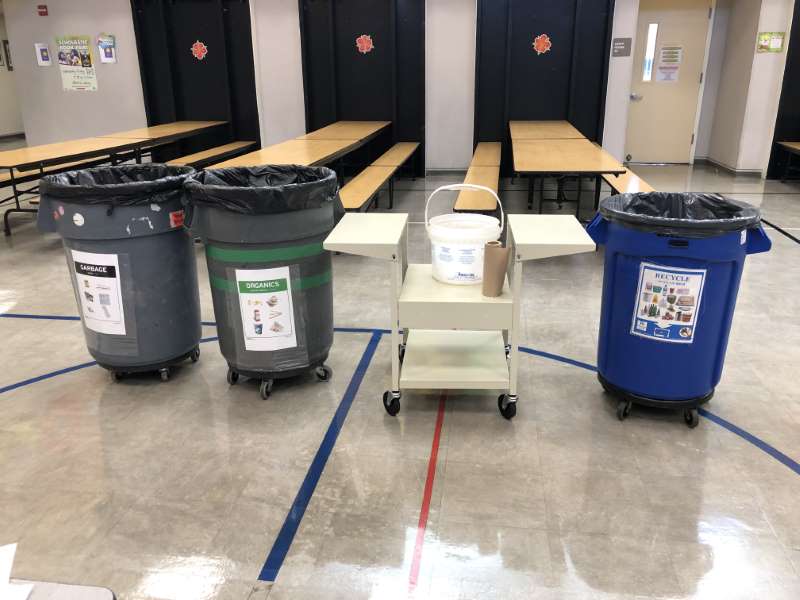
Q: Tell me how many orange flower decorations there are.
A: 3